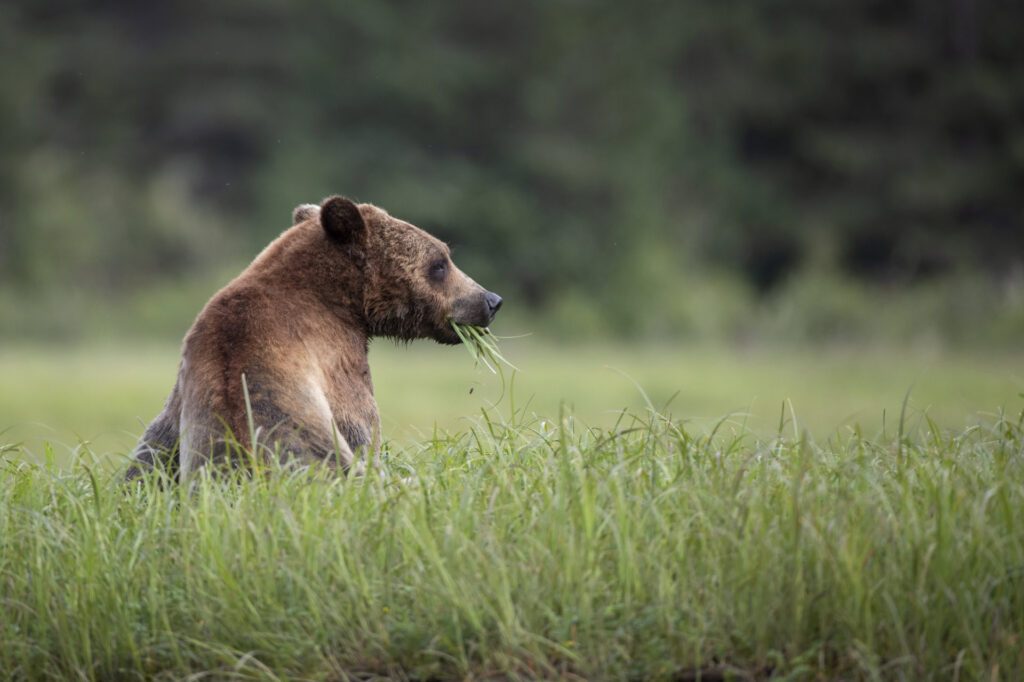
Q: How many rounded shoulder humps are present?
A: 1